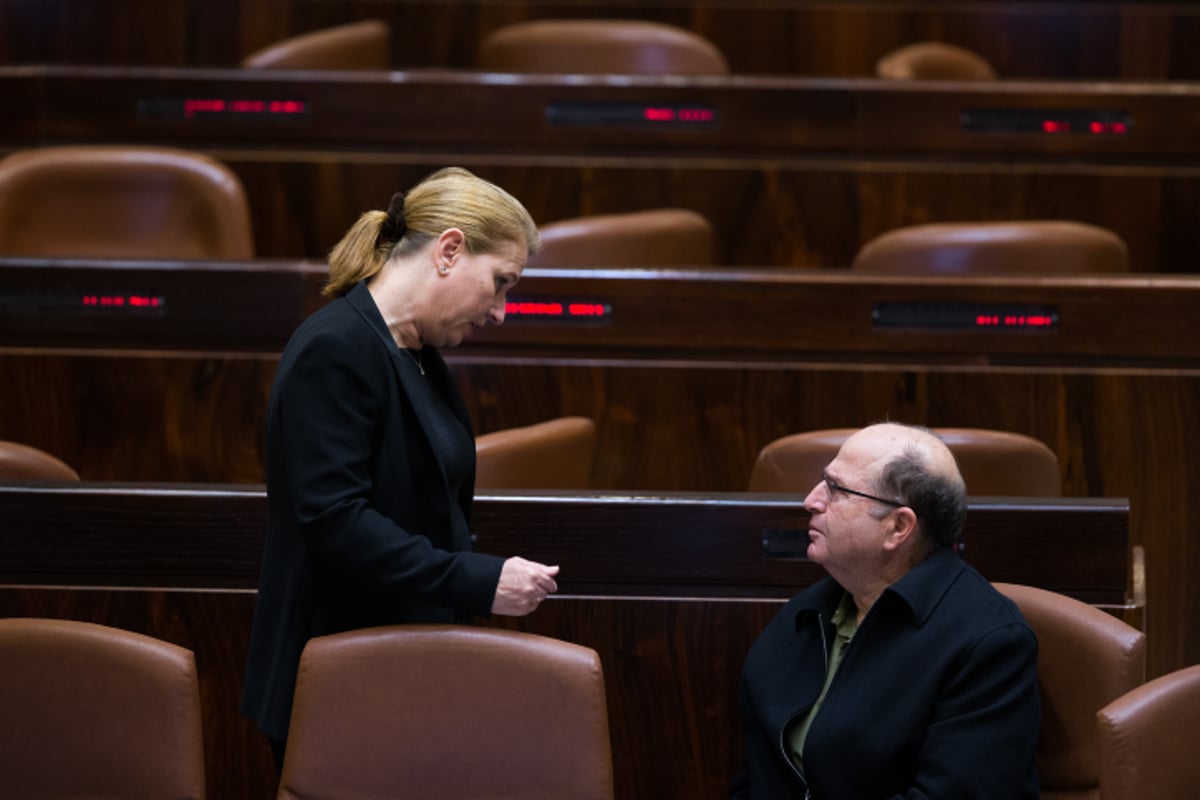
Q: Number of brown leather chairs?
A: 13